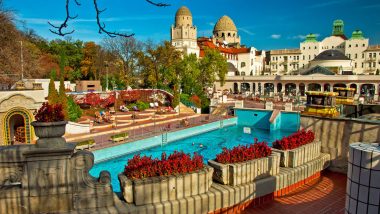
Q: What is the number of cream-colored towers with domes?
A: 2